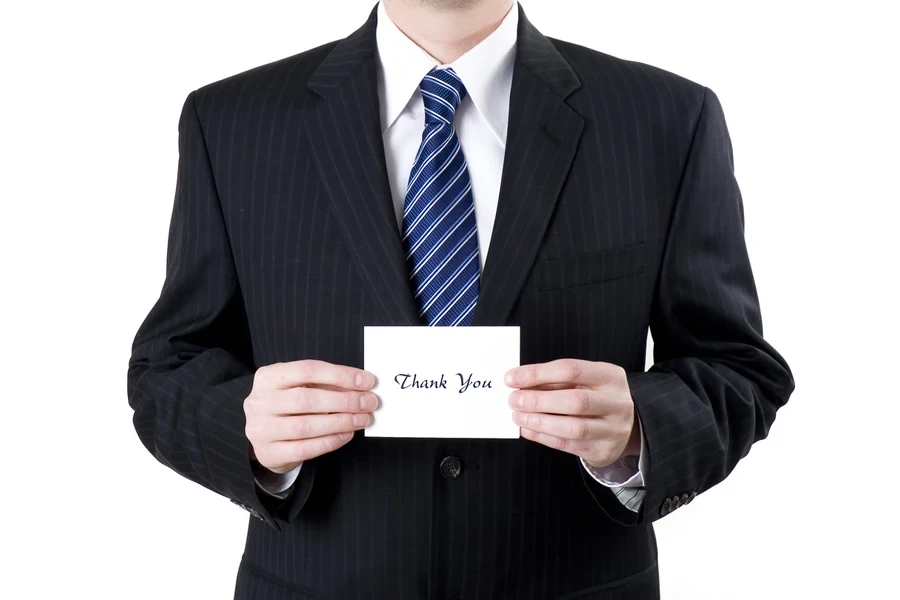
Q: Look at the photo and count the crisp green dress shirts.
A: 0